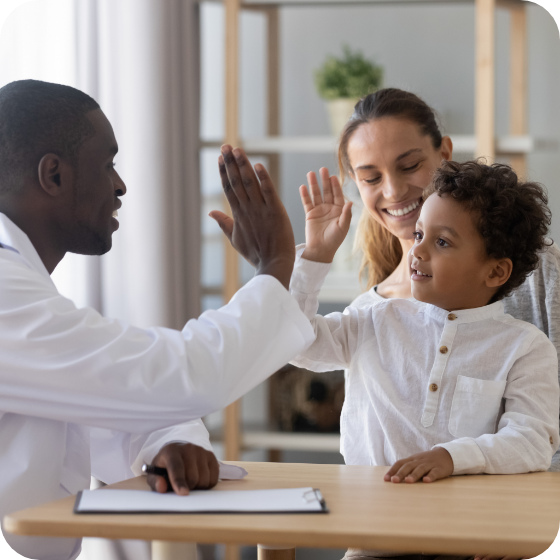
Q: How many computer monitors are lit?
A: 0